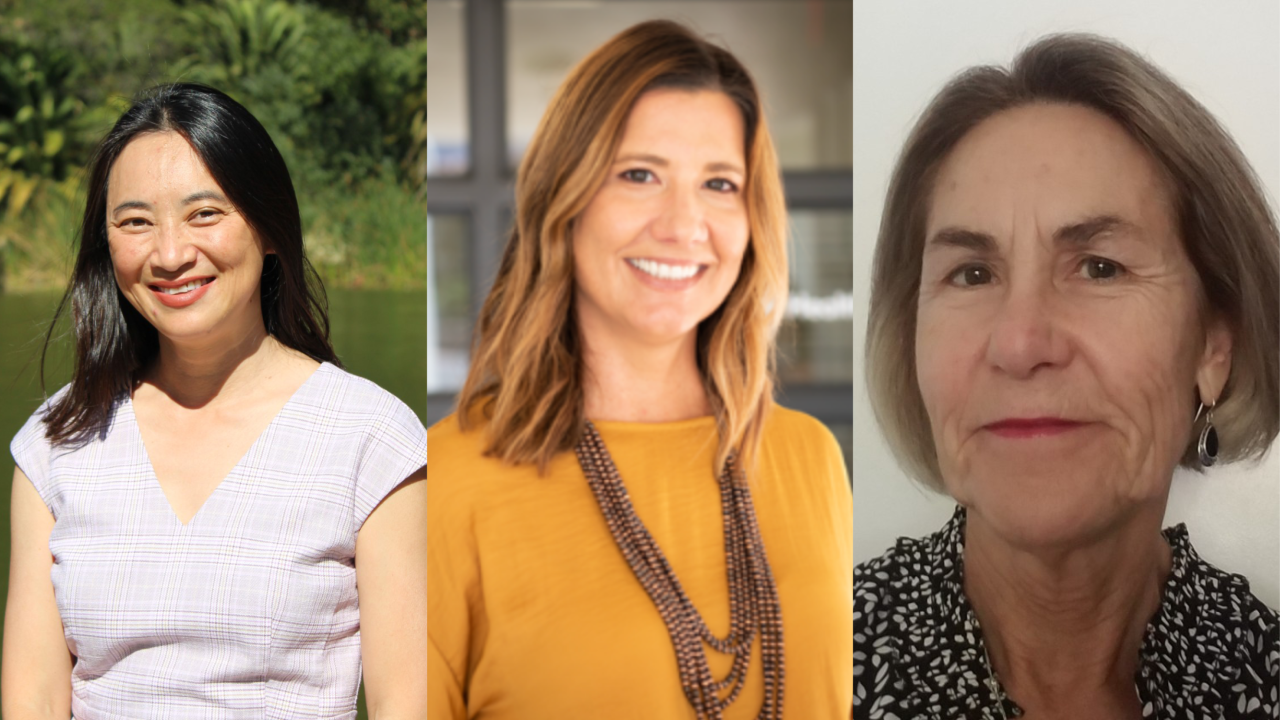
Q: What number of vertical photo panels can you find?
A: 3